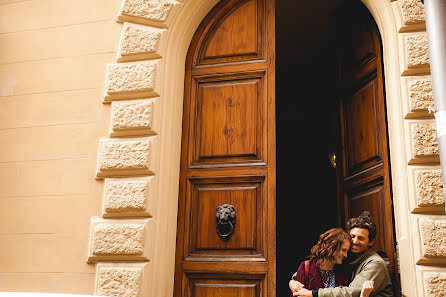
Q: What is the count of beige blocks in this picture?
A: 15